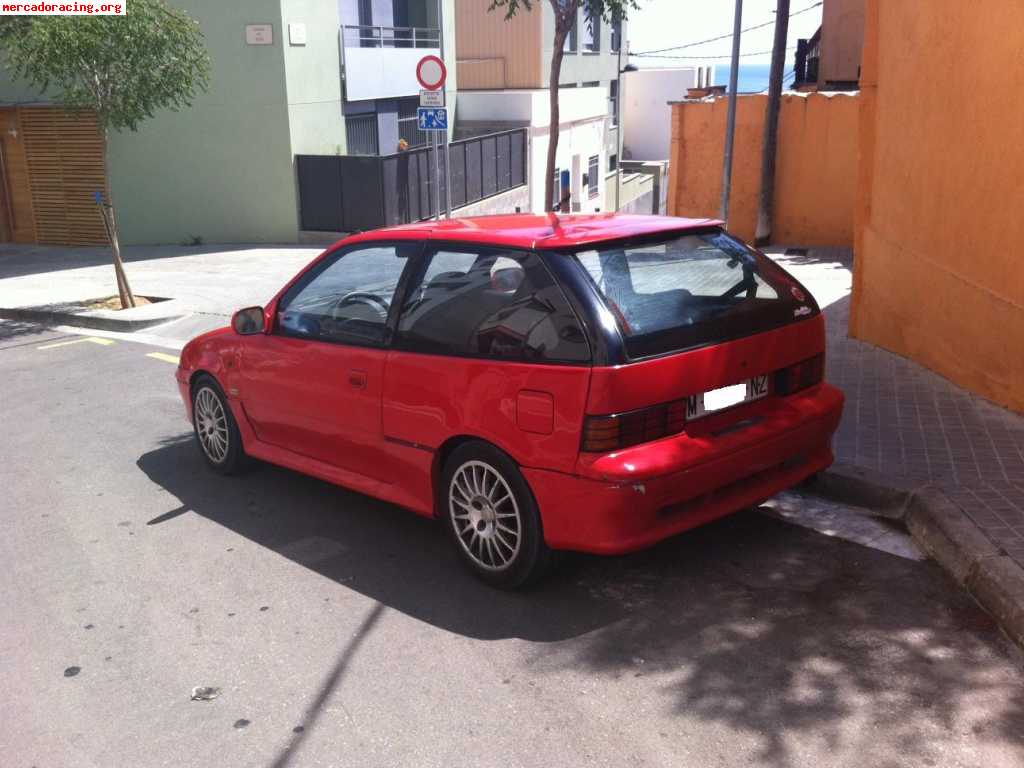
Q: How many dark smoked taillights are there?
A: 2